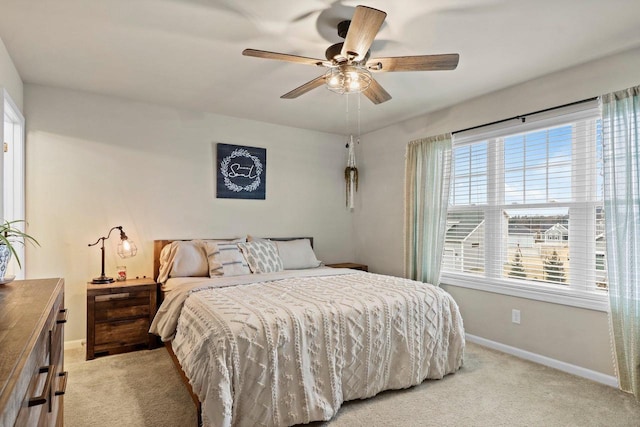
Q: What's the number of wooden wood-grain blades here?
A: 5